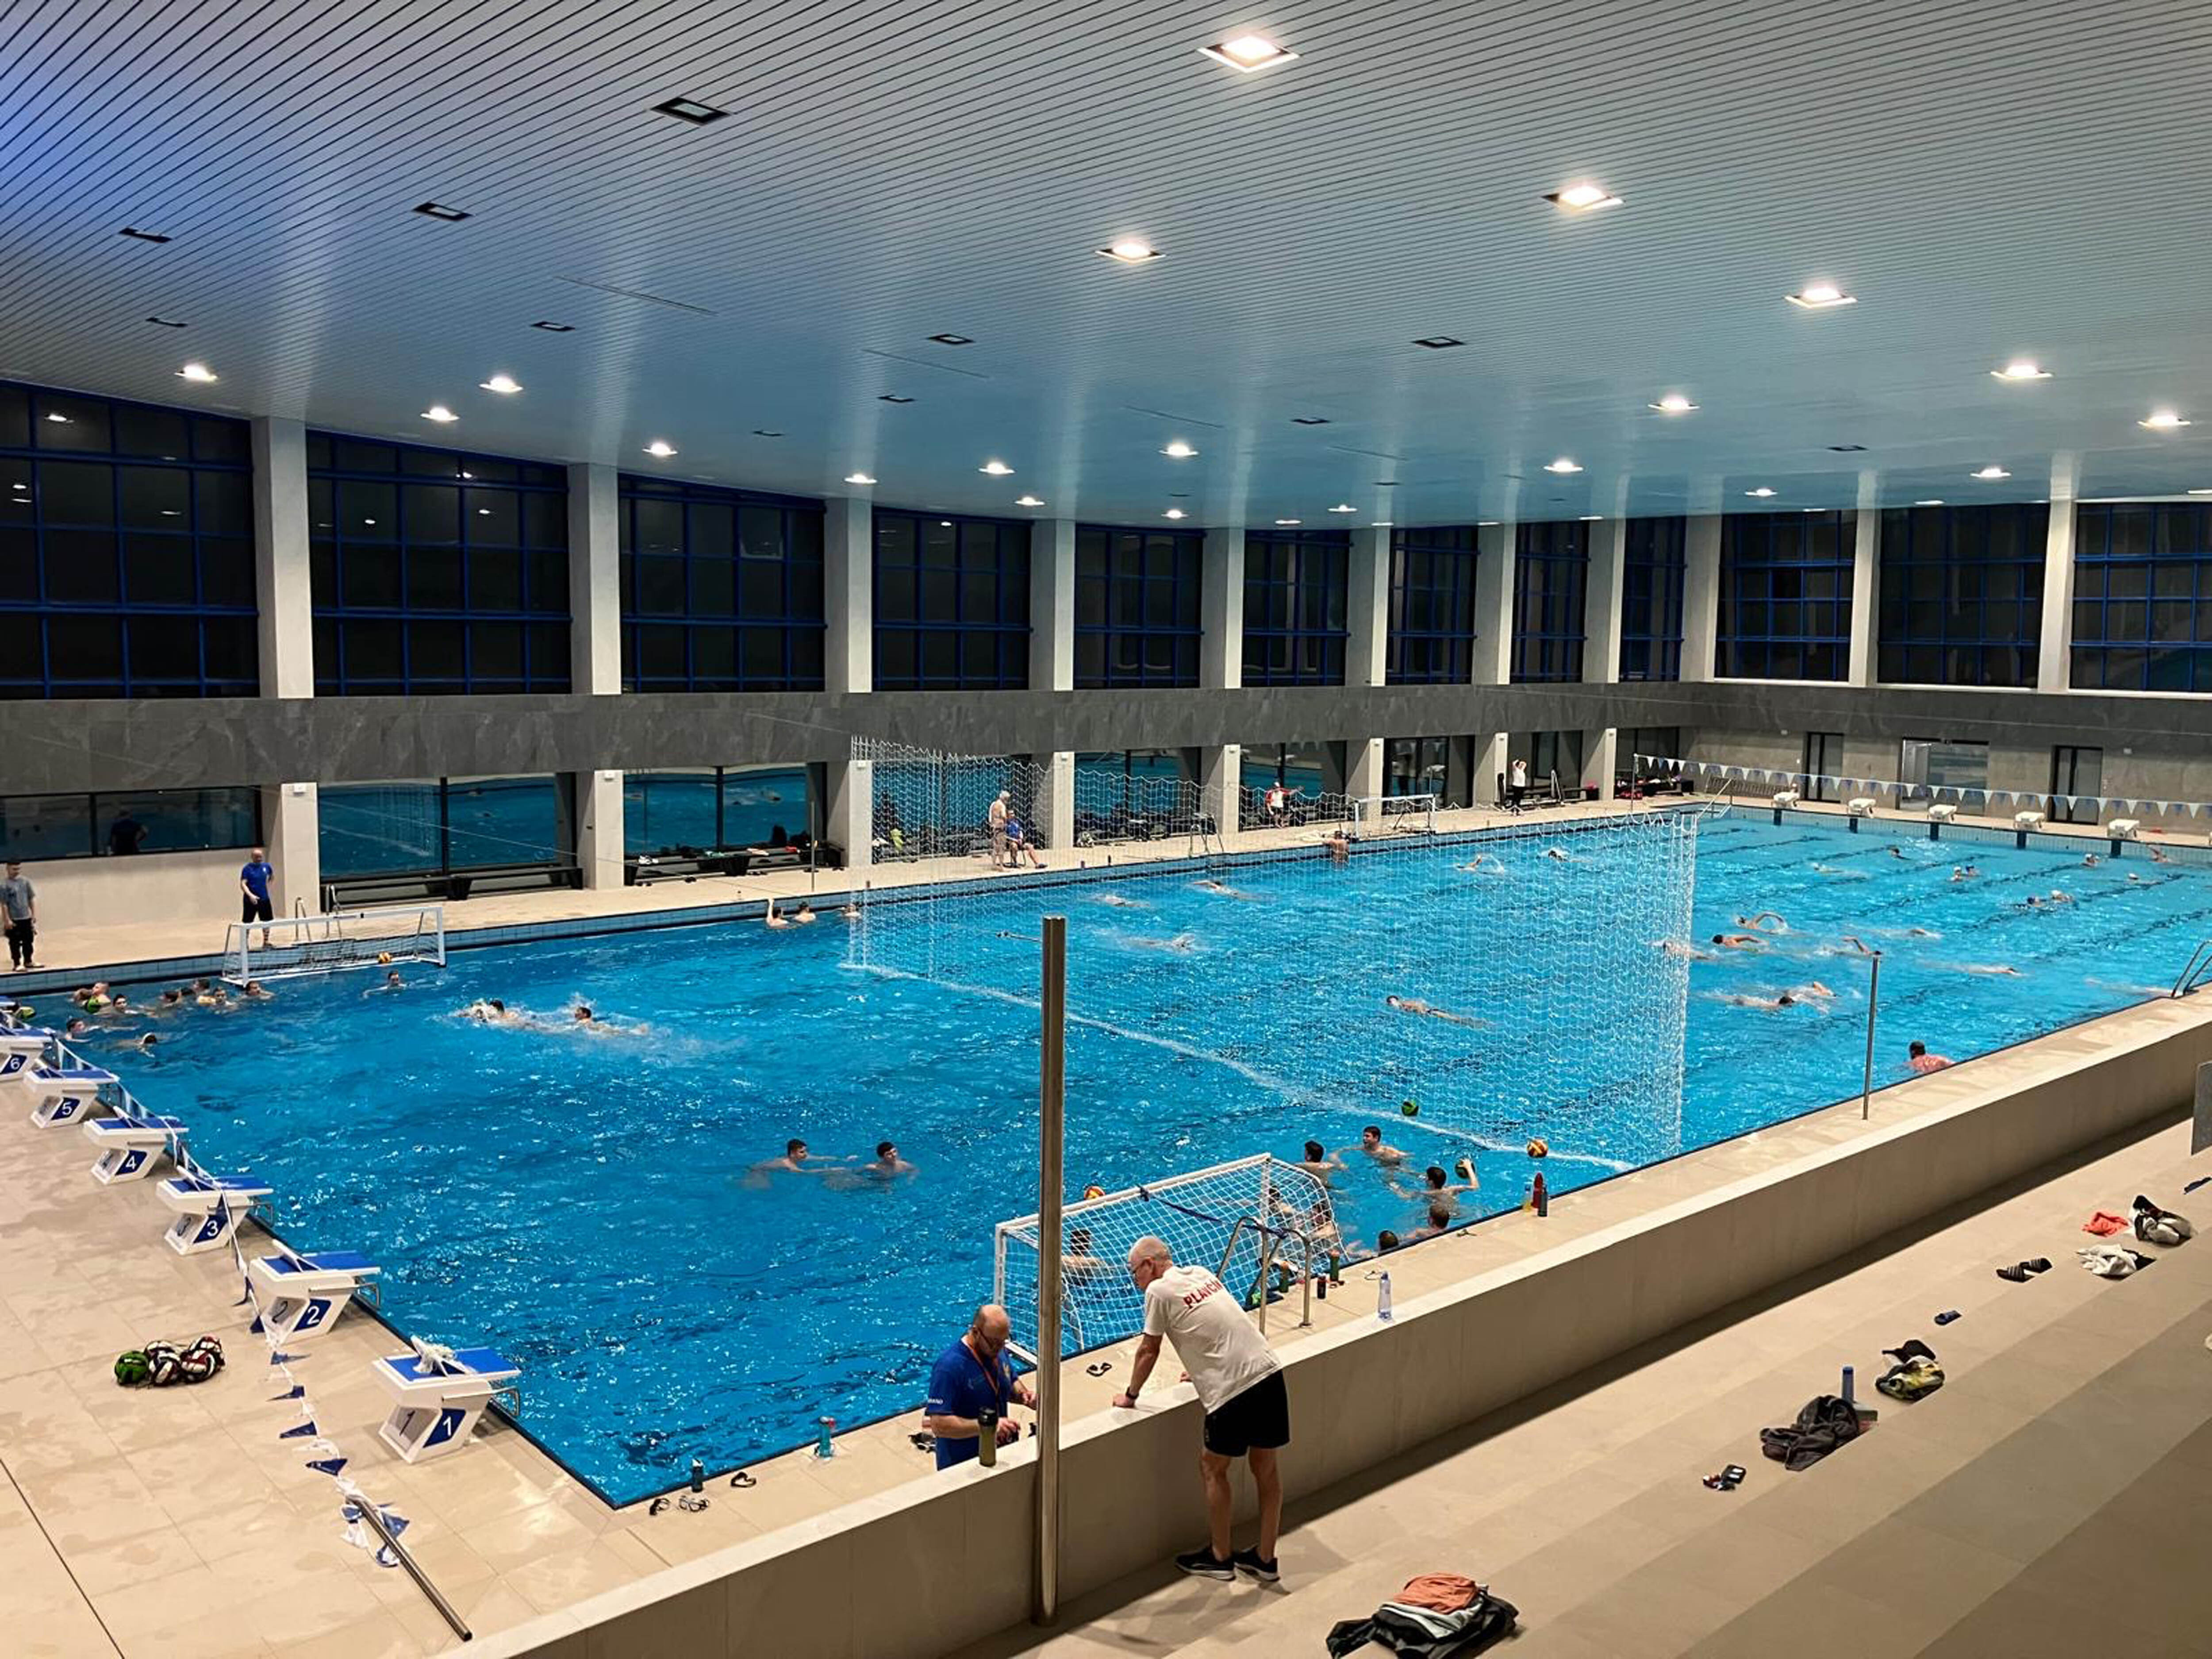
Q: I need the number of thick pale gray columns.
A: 11